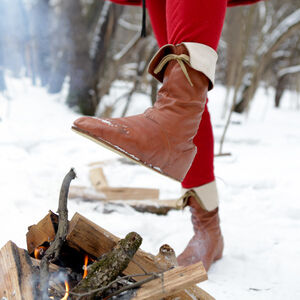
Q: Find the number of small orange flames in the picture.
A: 3